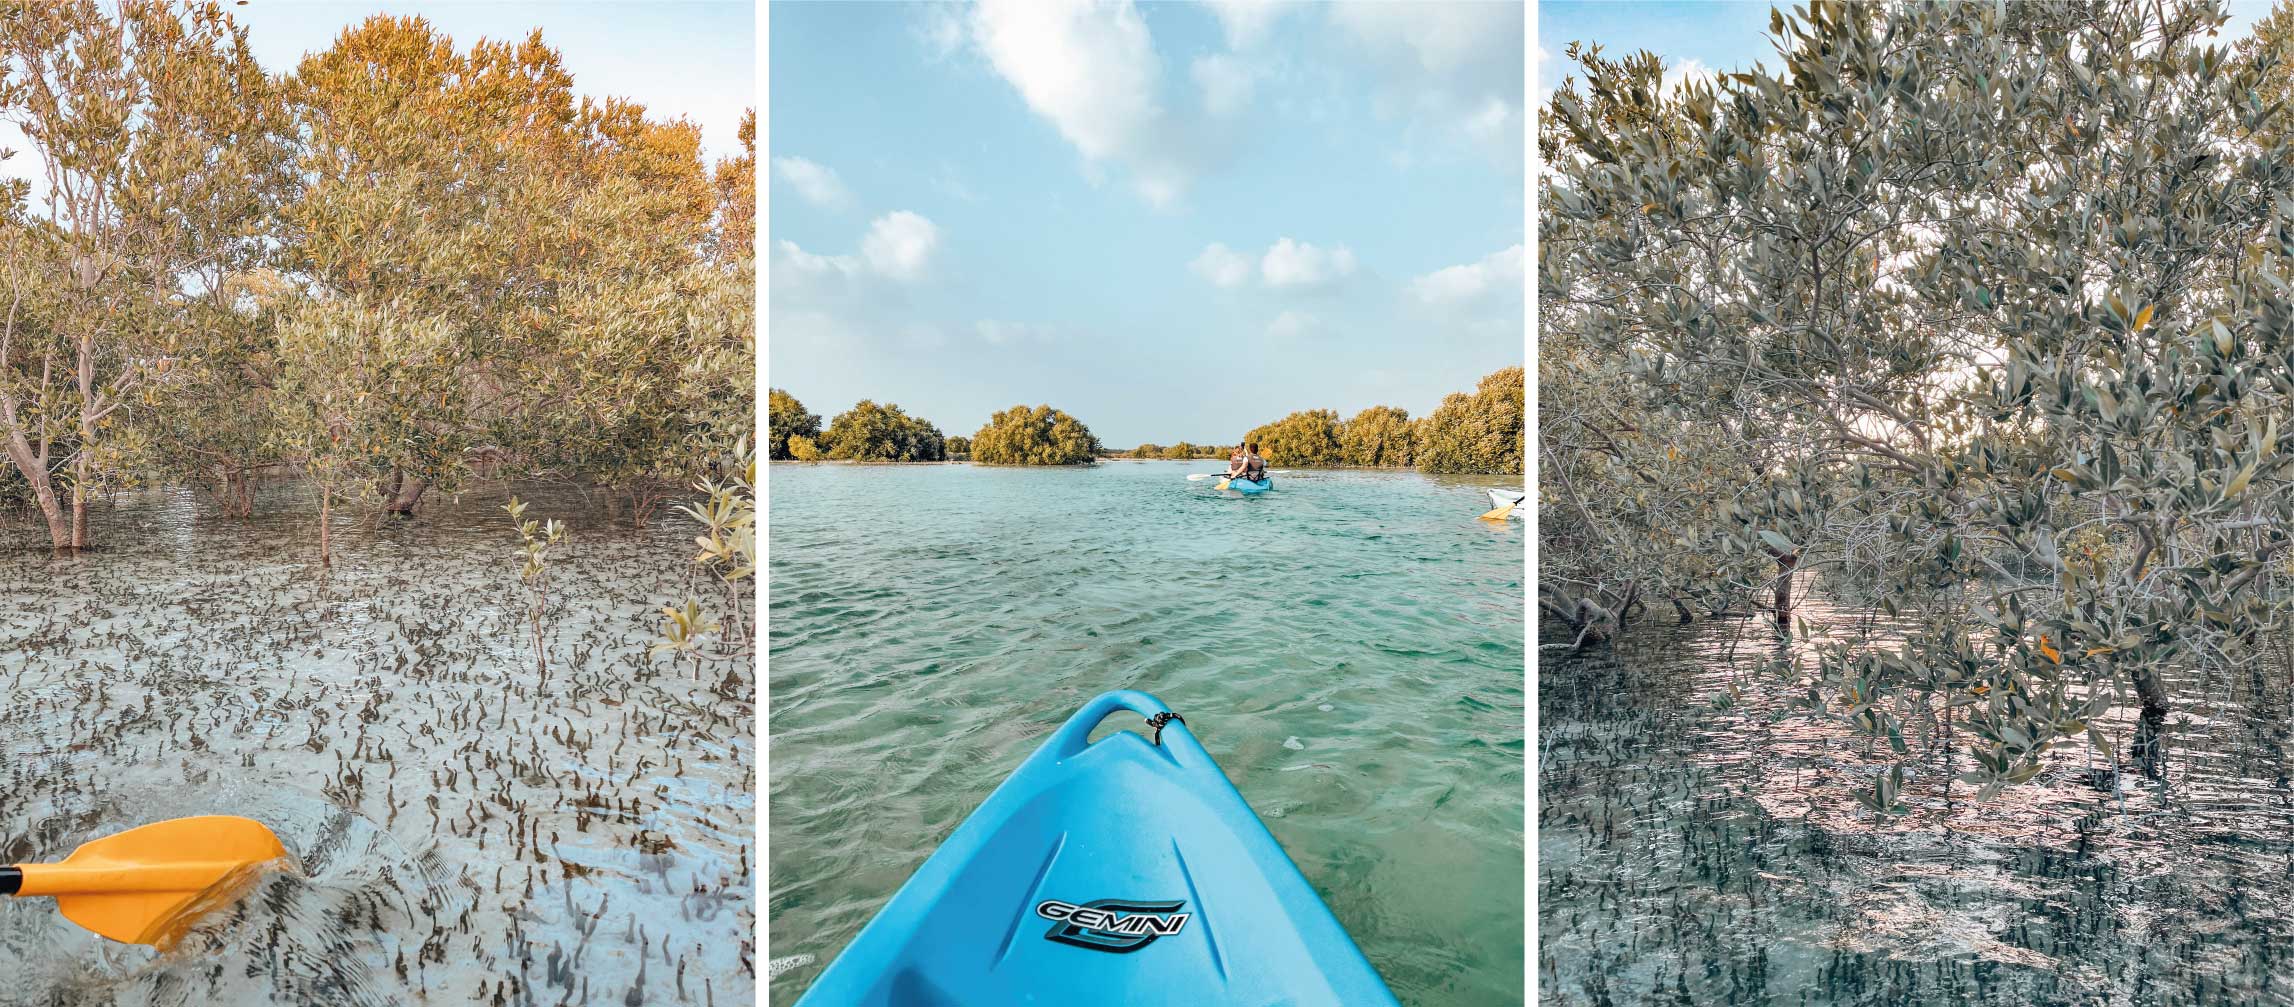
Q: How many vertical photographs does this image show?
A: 3